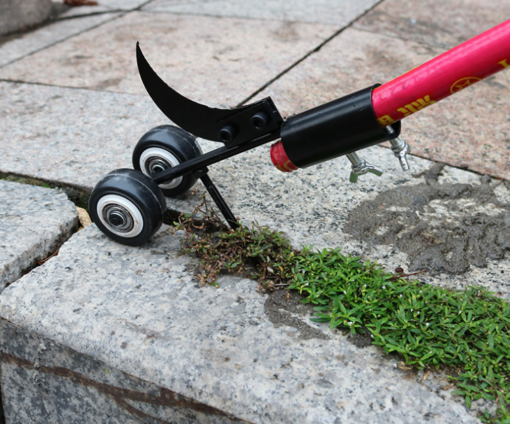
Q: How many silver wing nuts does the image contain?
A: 2